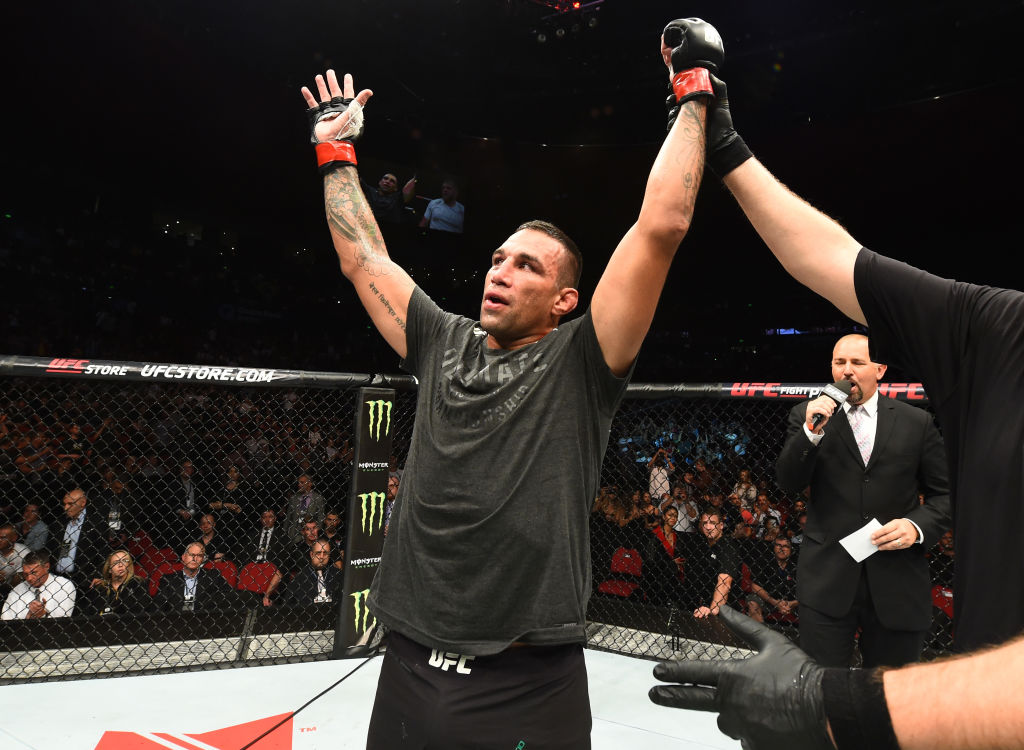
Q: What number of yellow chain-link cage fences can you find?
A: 0